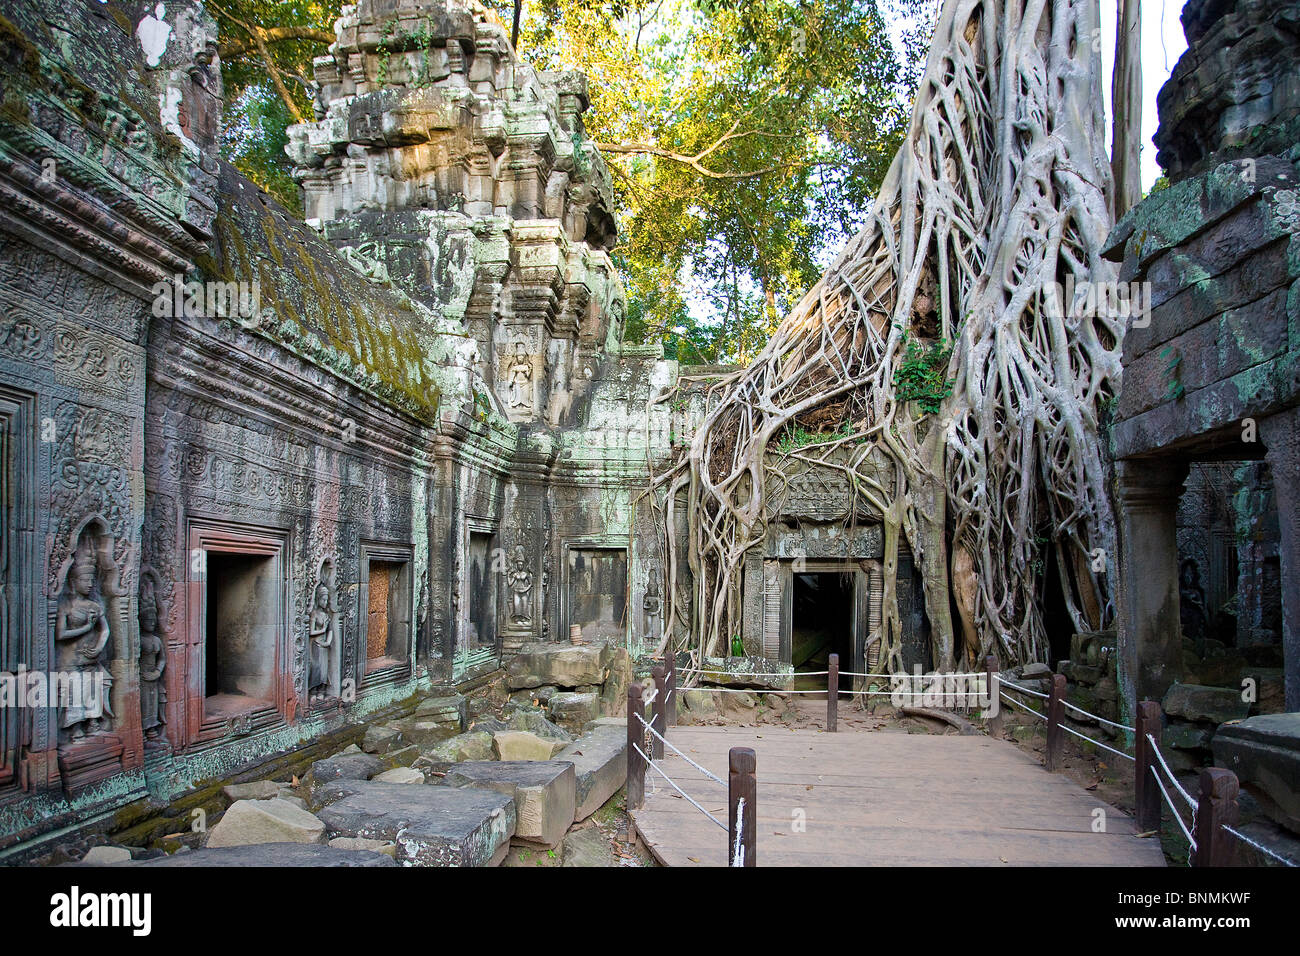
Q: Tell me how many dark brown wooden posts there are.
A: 9